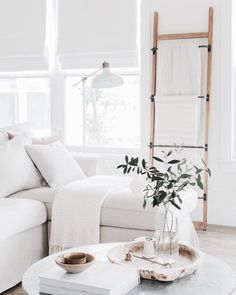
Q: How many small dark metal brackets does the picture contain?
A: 7